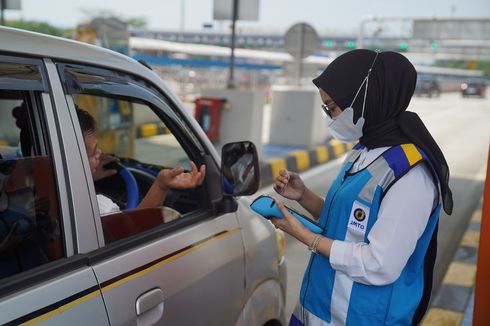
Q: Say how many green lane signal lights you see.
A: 4